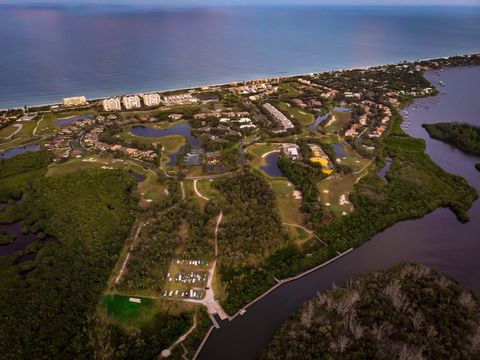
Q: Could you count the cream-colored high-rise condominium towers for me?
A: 4